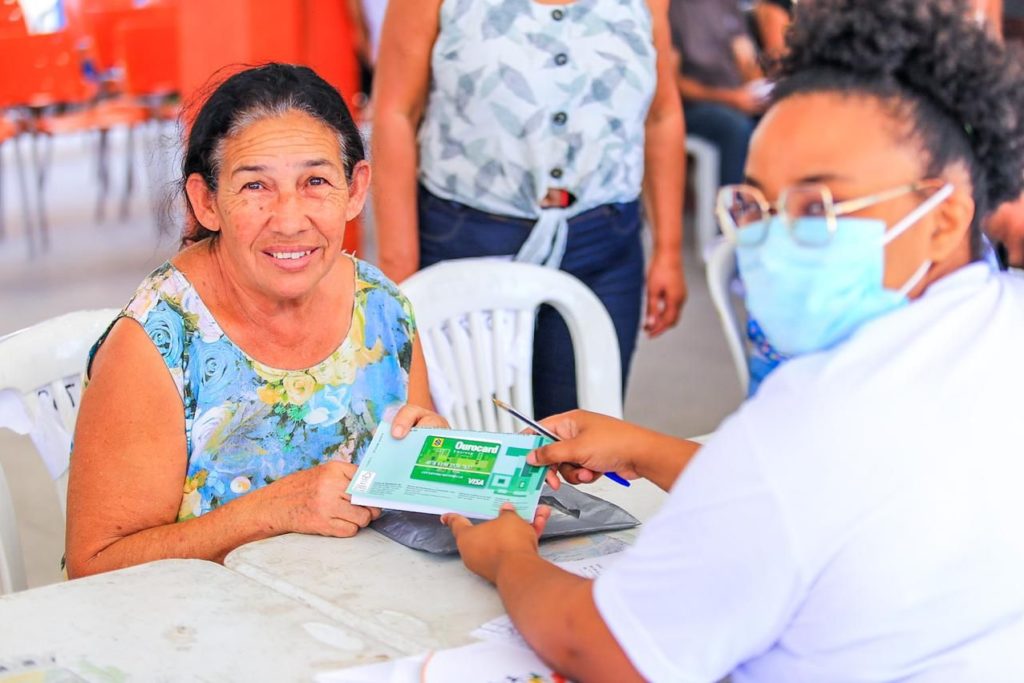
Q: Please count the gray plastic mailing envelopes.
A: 1